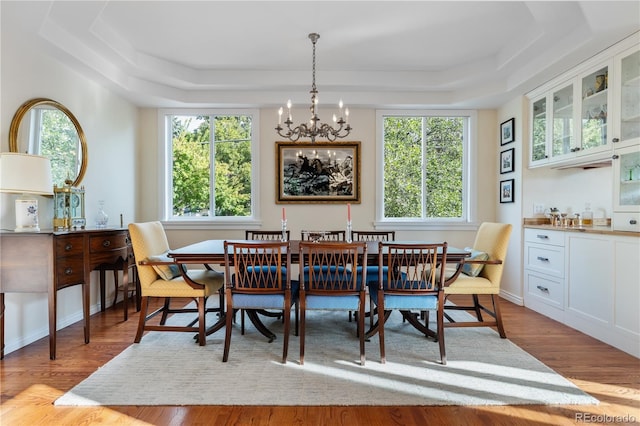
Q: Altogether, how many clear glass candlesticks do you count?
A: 2